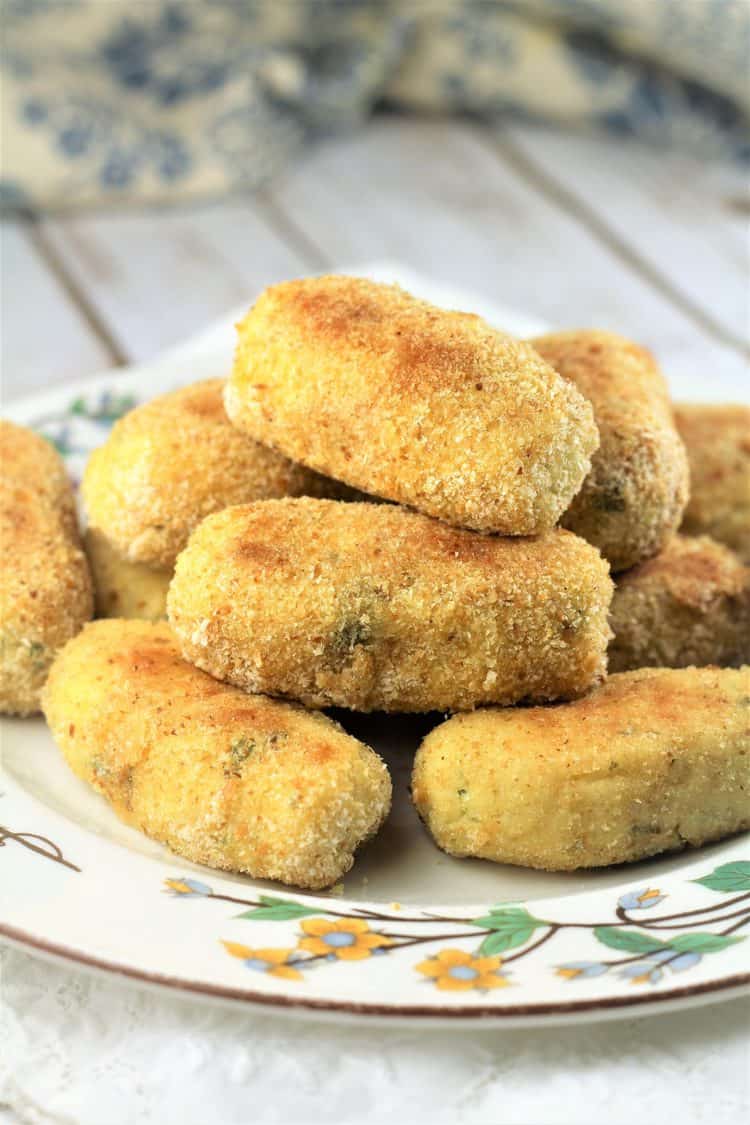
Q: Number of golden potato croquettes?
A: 10